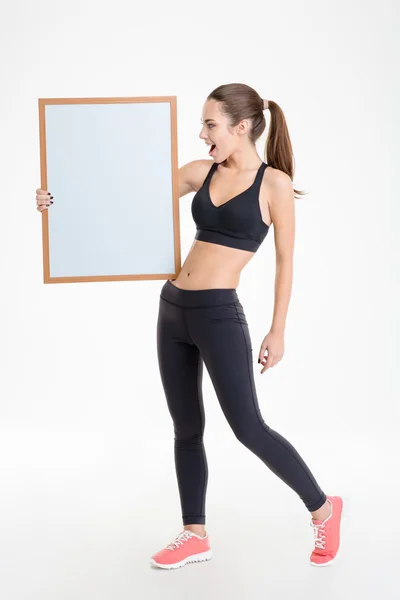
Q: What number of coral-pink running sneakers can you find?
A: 2